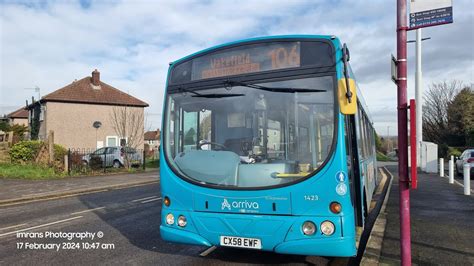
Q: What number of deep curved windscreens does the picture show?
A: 1